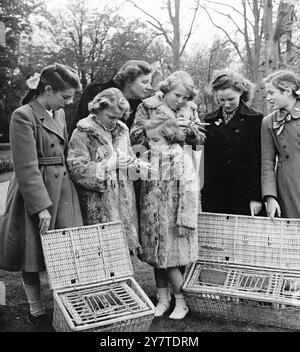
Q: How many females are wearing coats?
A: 7